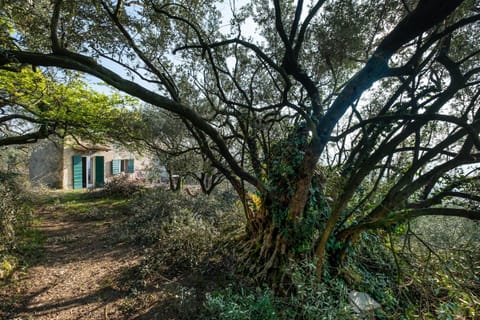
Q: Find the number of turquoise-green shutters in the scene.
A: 4